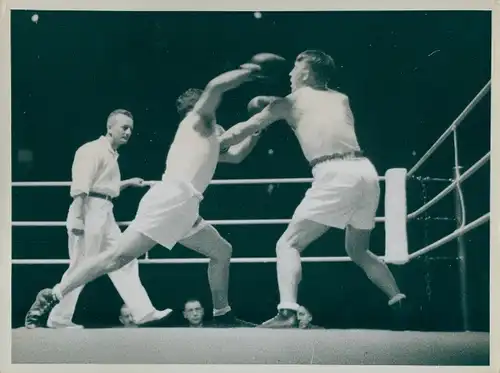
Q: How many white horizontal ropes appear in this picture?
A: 3